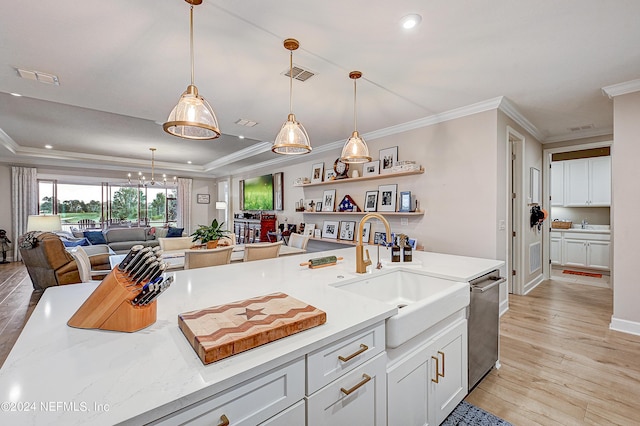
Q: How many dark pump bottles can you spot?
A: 2